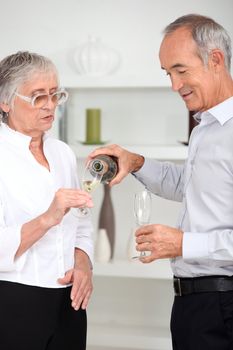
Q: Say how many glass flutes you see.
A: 2